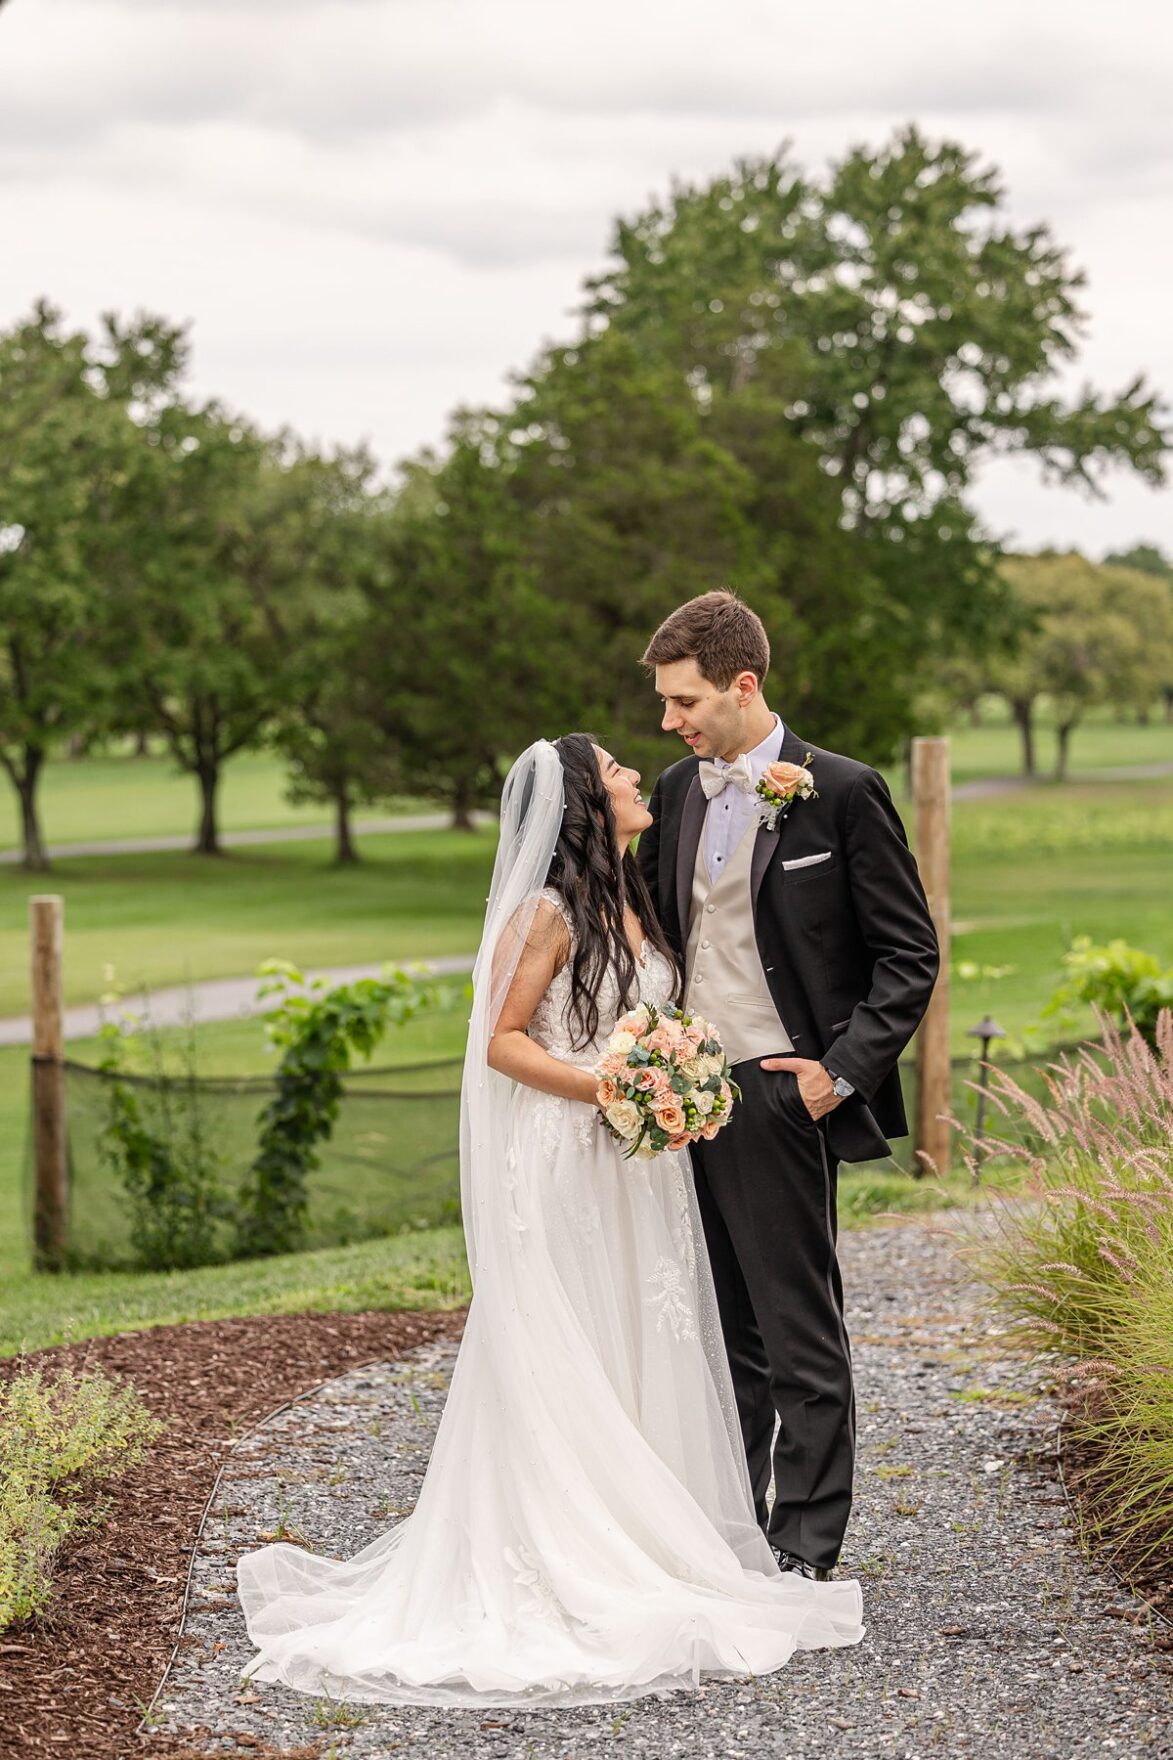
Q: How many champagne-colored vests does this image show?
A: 1